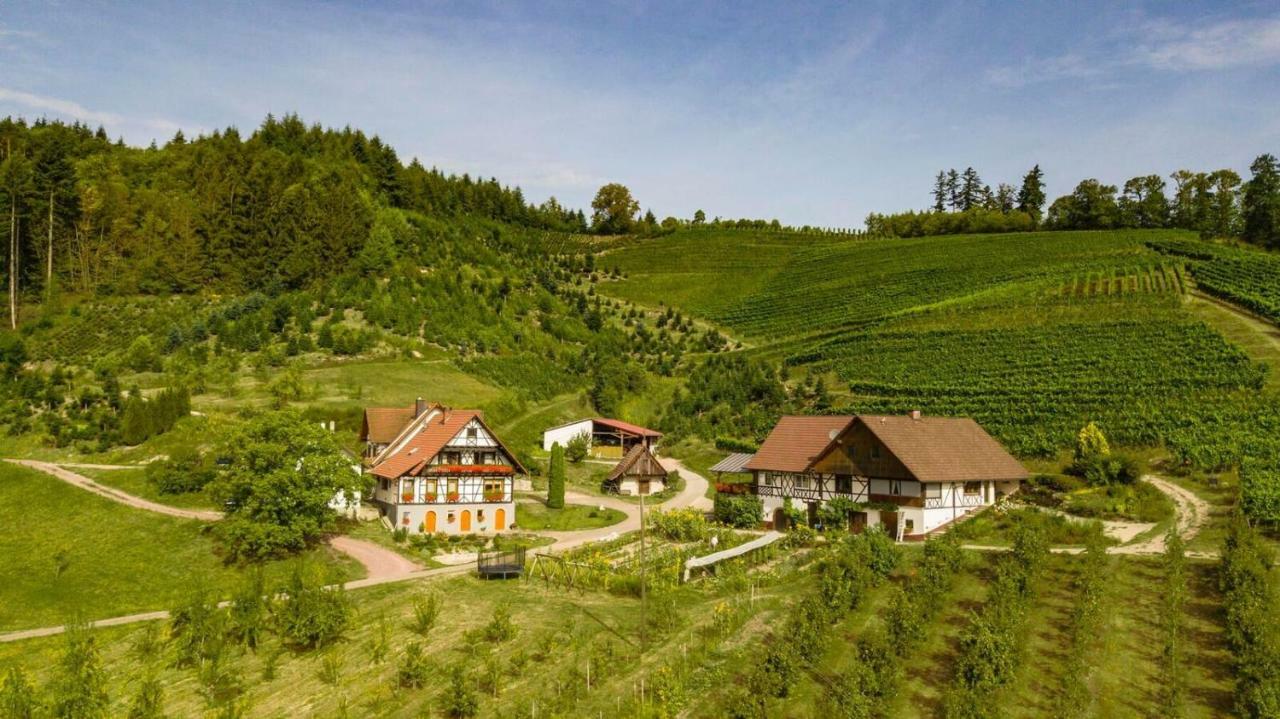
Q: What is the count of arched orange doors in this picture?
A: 3